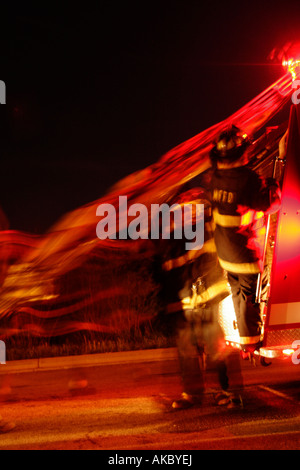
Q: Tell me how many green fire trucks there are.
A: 0